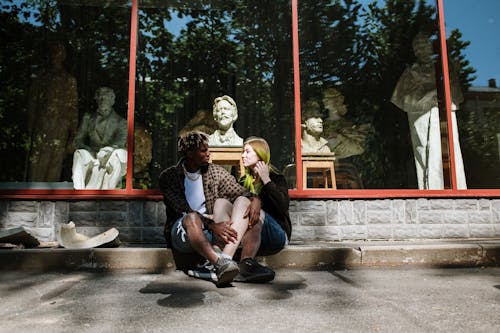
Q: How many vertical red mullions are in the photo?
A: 3